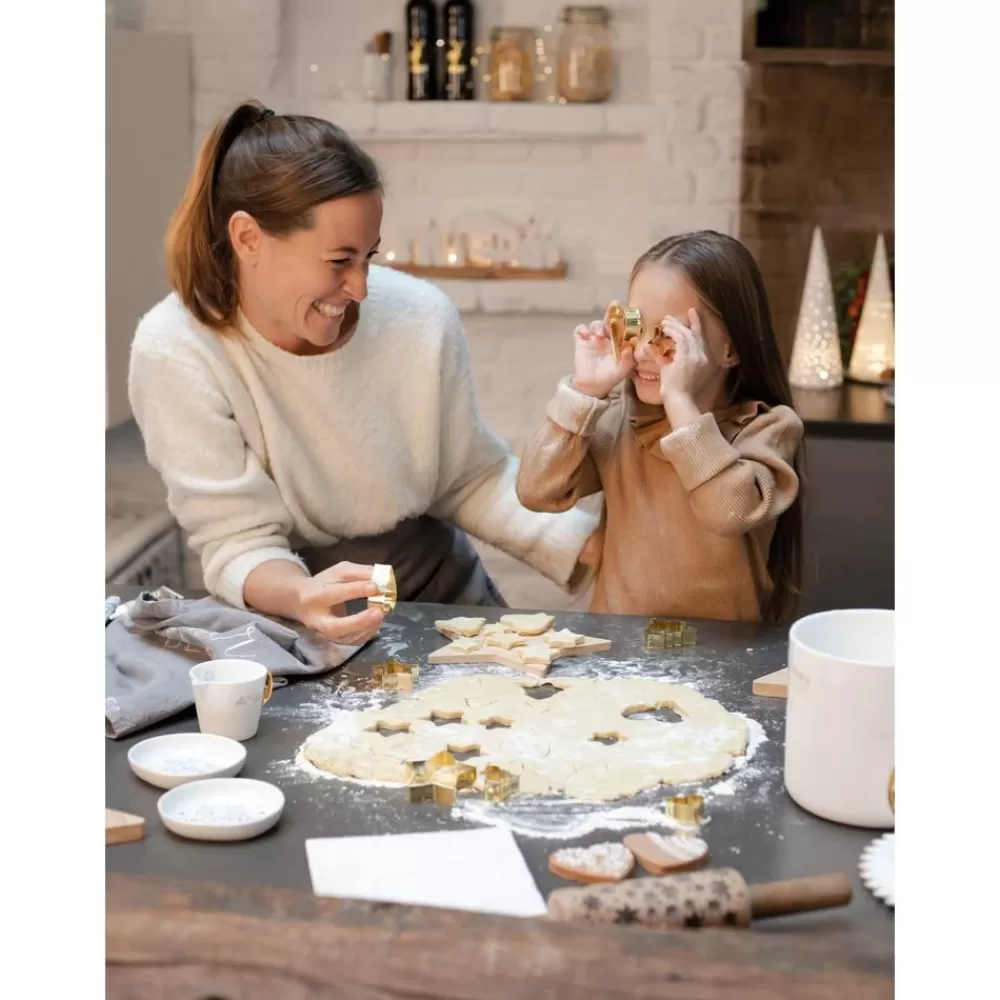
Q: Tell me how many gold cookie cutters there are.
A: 8